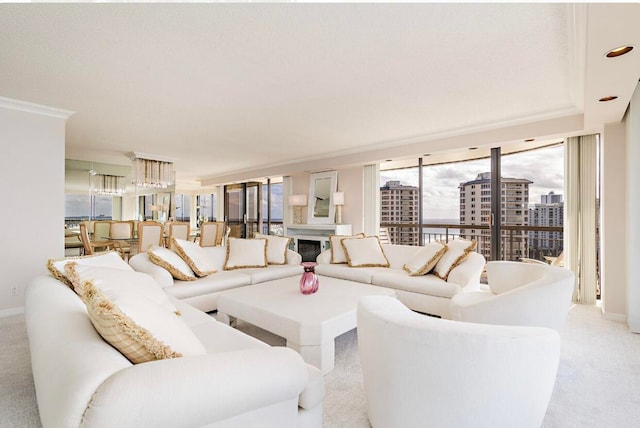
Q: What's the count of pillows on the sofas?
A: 11